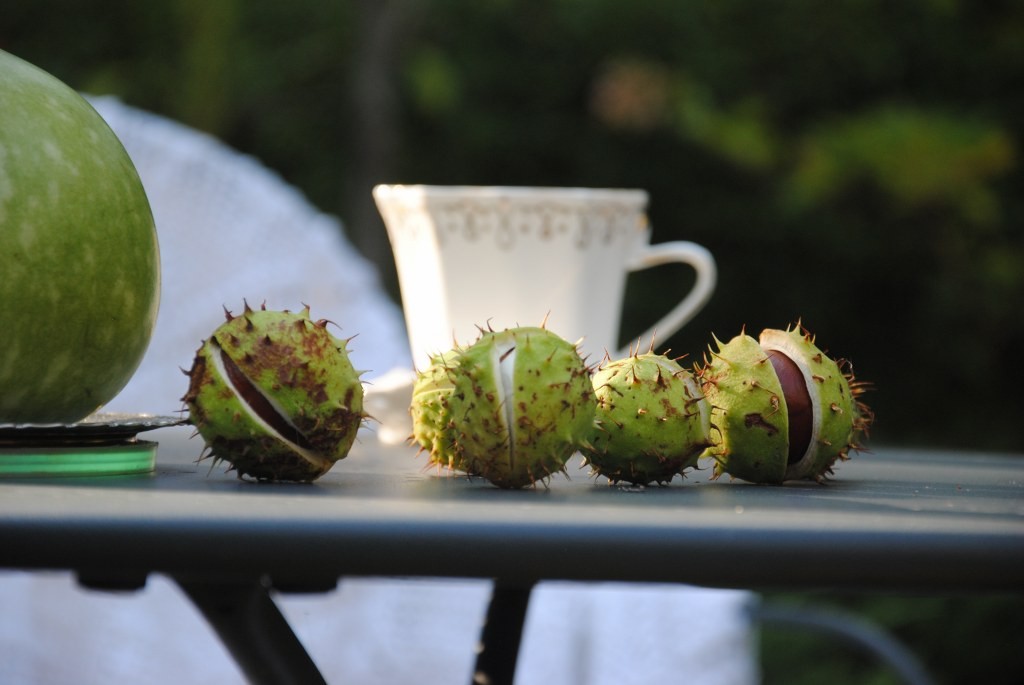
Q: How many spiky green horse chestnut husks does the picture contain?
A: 5